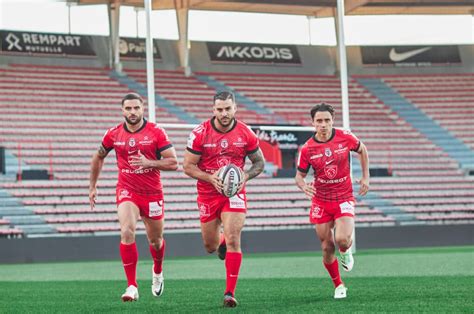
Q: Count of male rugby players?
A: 3